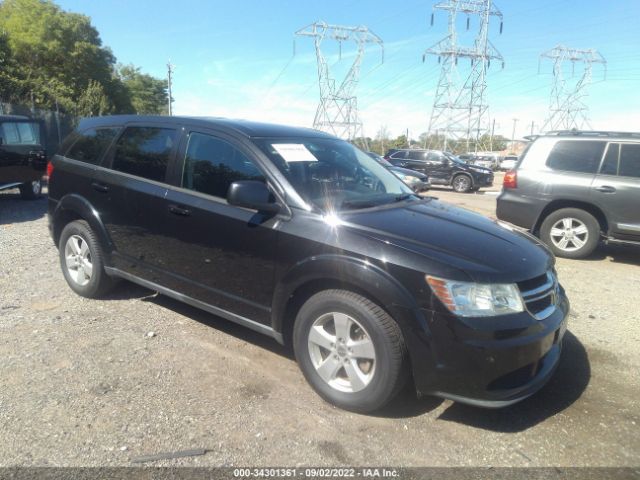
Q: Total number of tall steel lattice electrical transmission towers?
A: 3